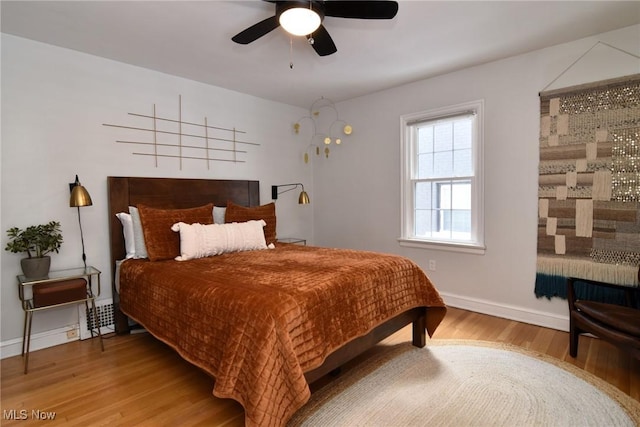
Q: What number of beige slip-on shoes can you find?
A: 0